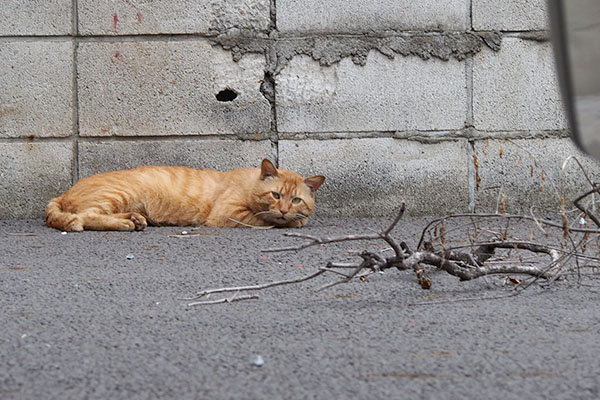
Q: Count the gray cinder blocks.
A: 12